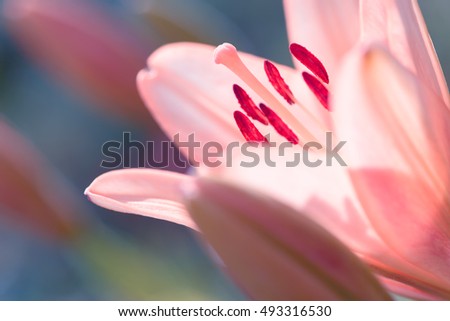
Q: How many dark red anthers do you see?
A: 6